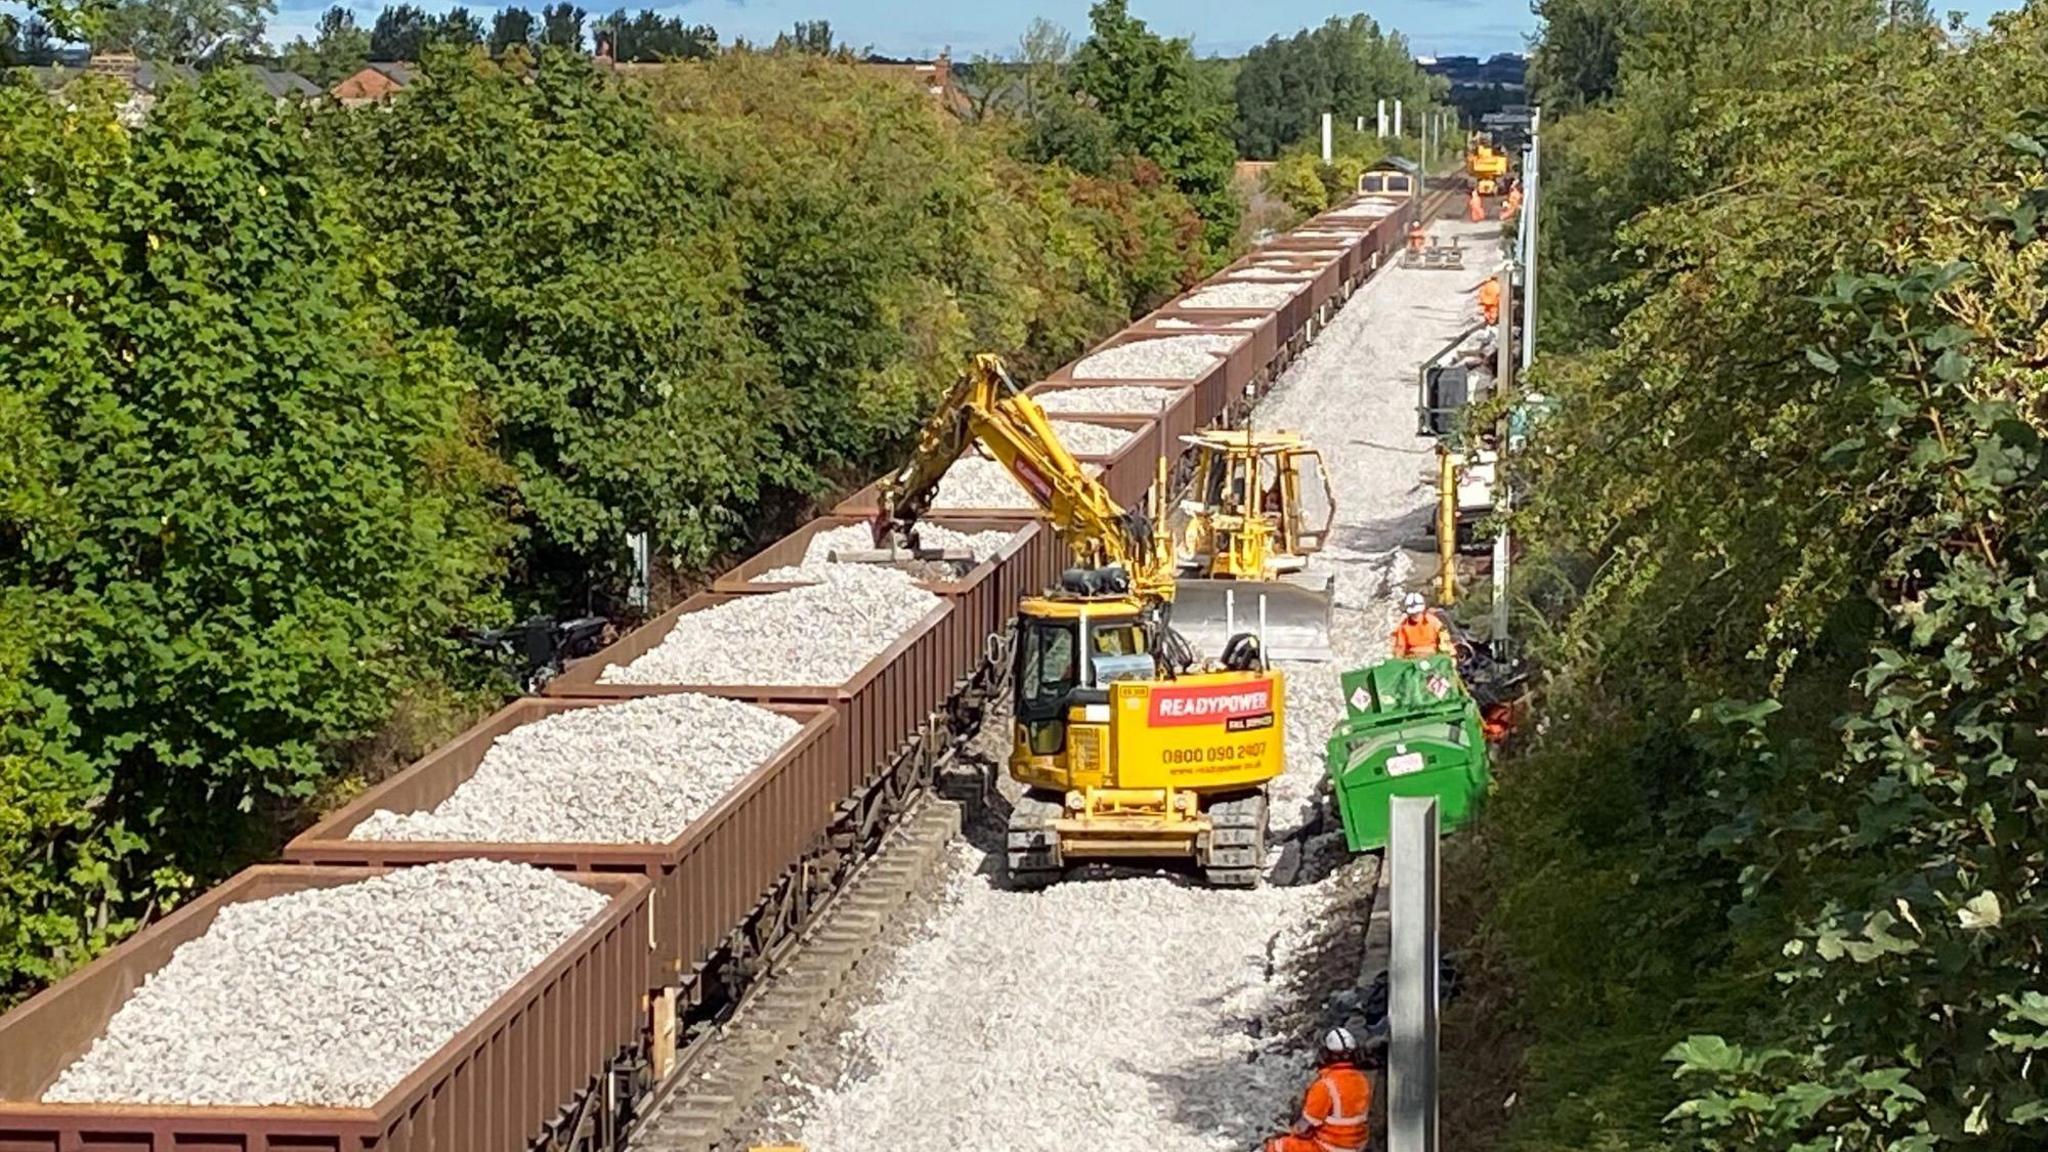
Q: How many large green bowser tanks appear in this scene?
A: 1